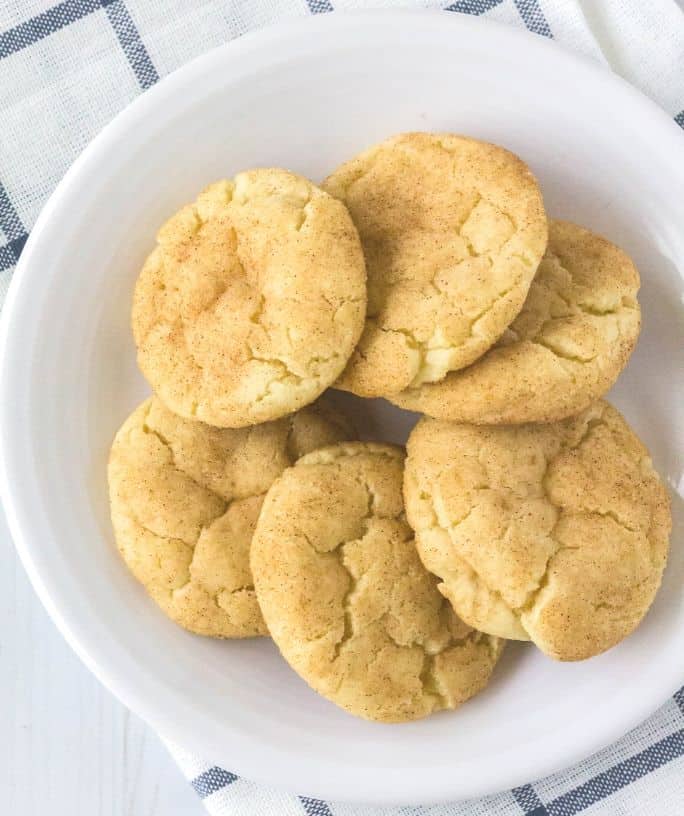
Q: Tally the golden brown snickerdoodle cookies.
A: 6